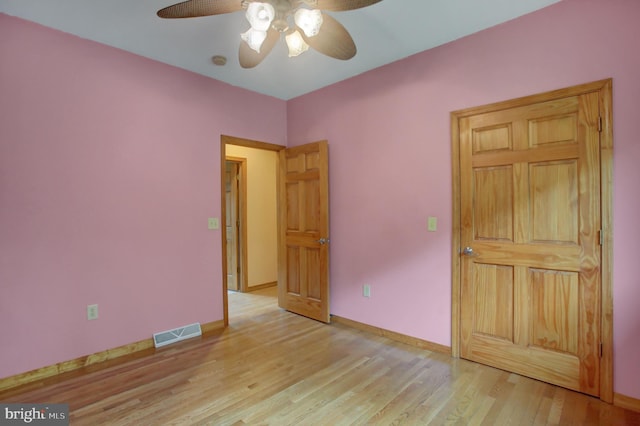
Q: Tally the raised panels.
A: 12